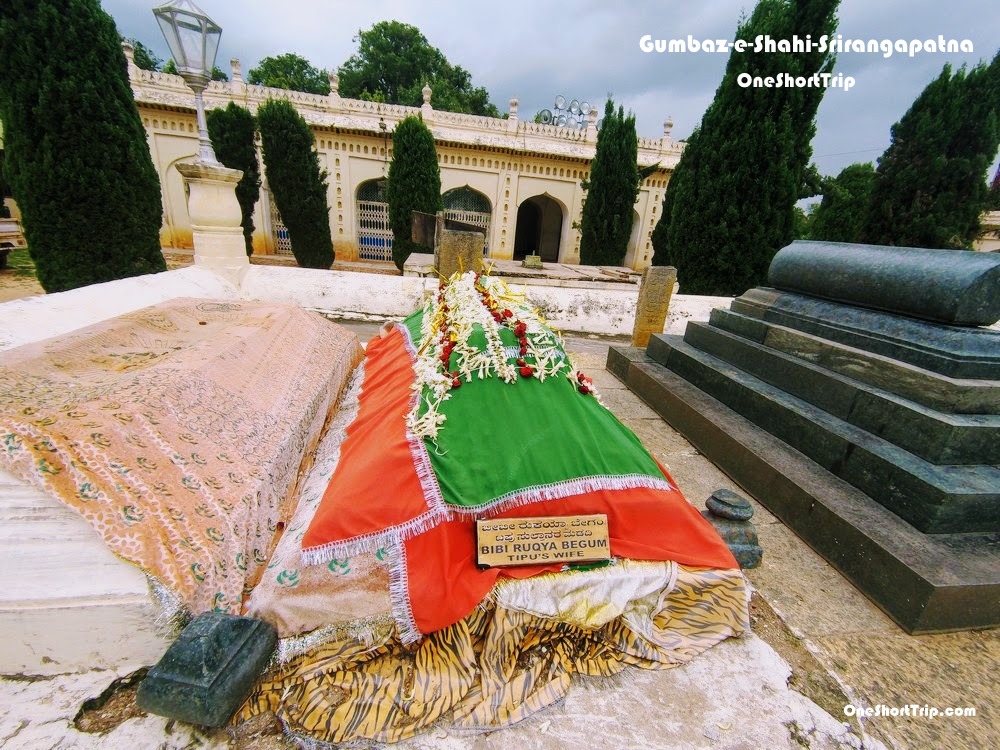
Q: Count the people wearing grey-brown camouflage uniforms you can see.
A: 0